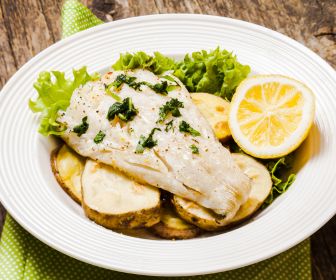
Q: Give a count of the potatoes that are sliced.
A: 5